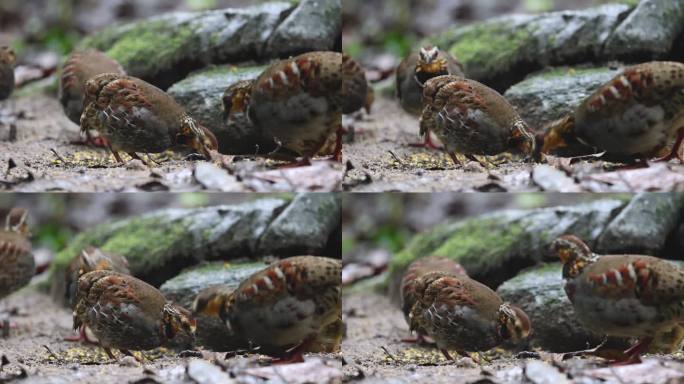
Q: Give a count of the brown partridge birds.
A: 15